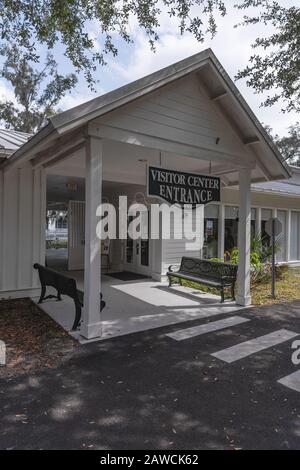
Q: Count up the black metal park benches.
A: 2